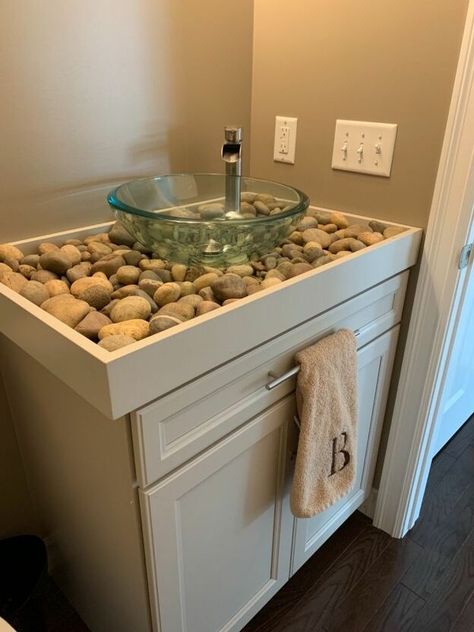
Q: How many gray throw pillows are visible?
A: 0